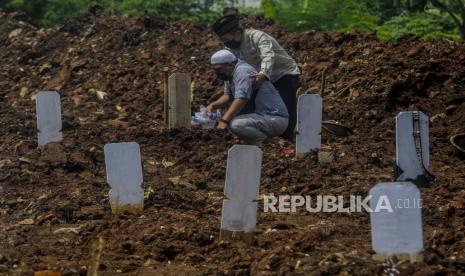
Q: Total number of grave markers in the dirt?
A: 7